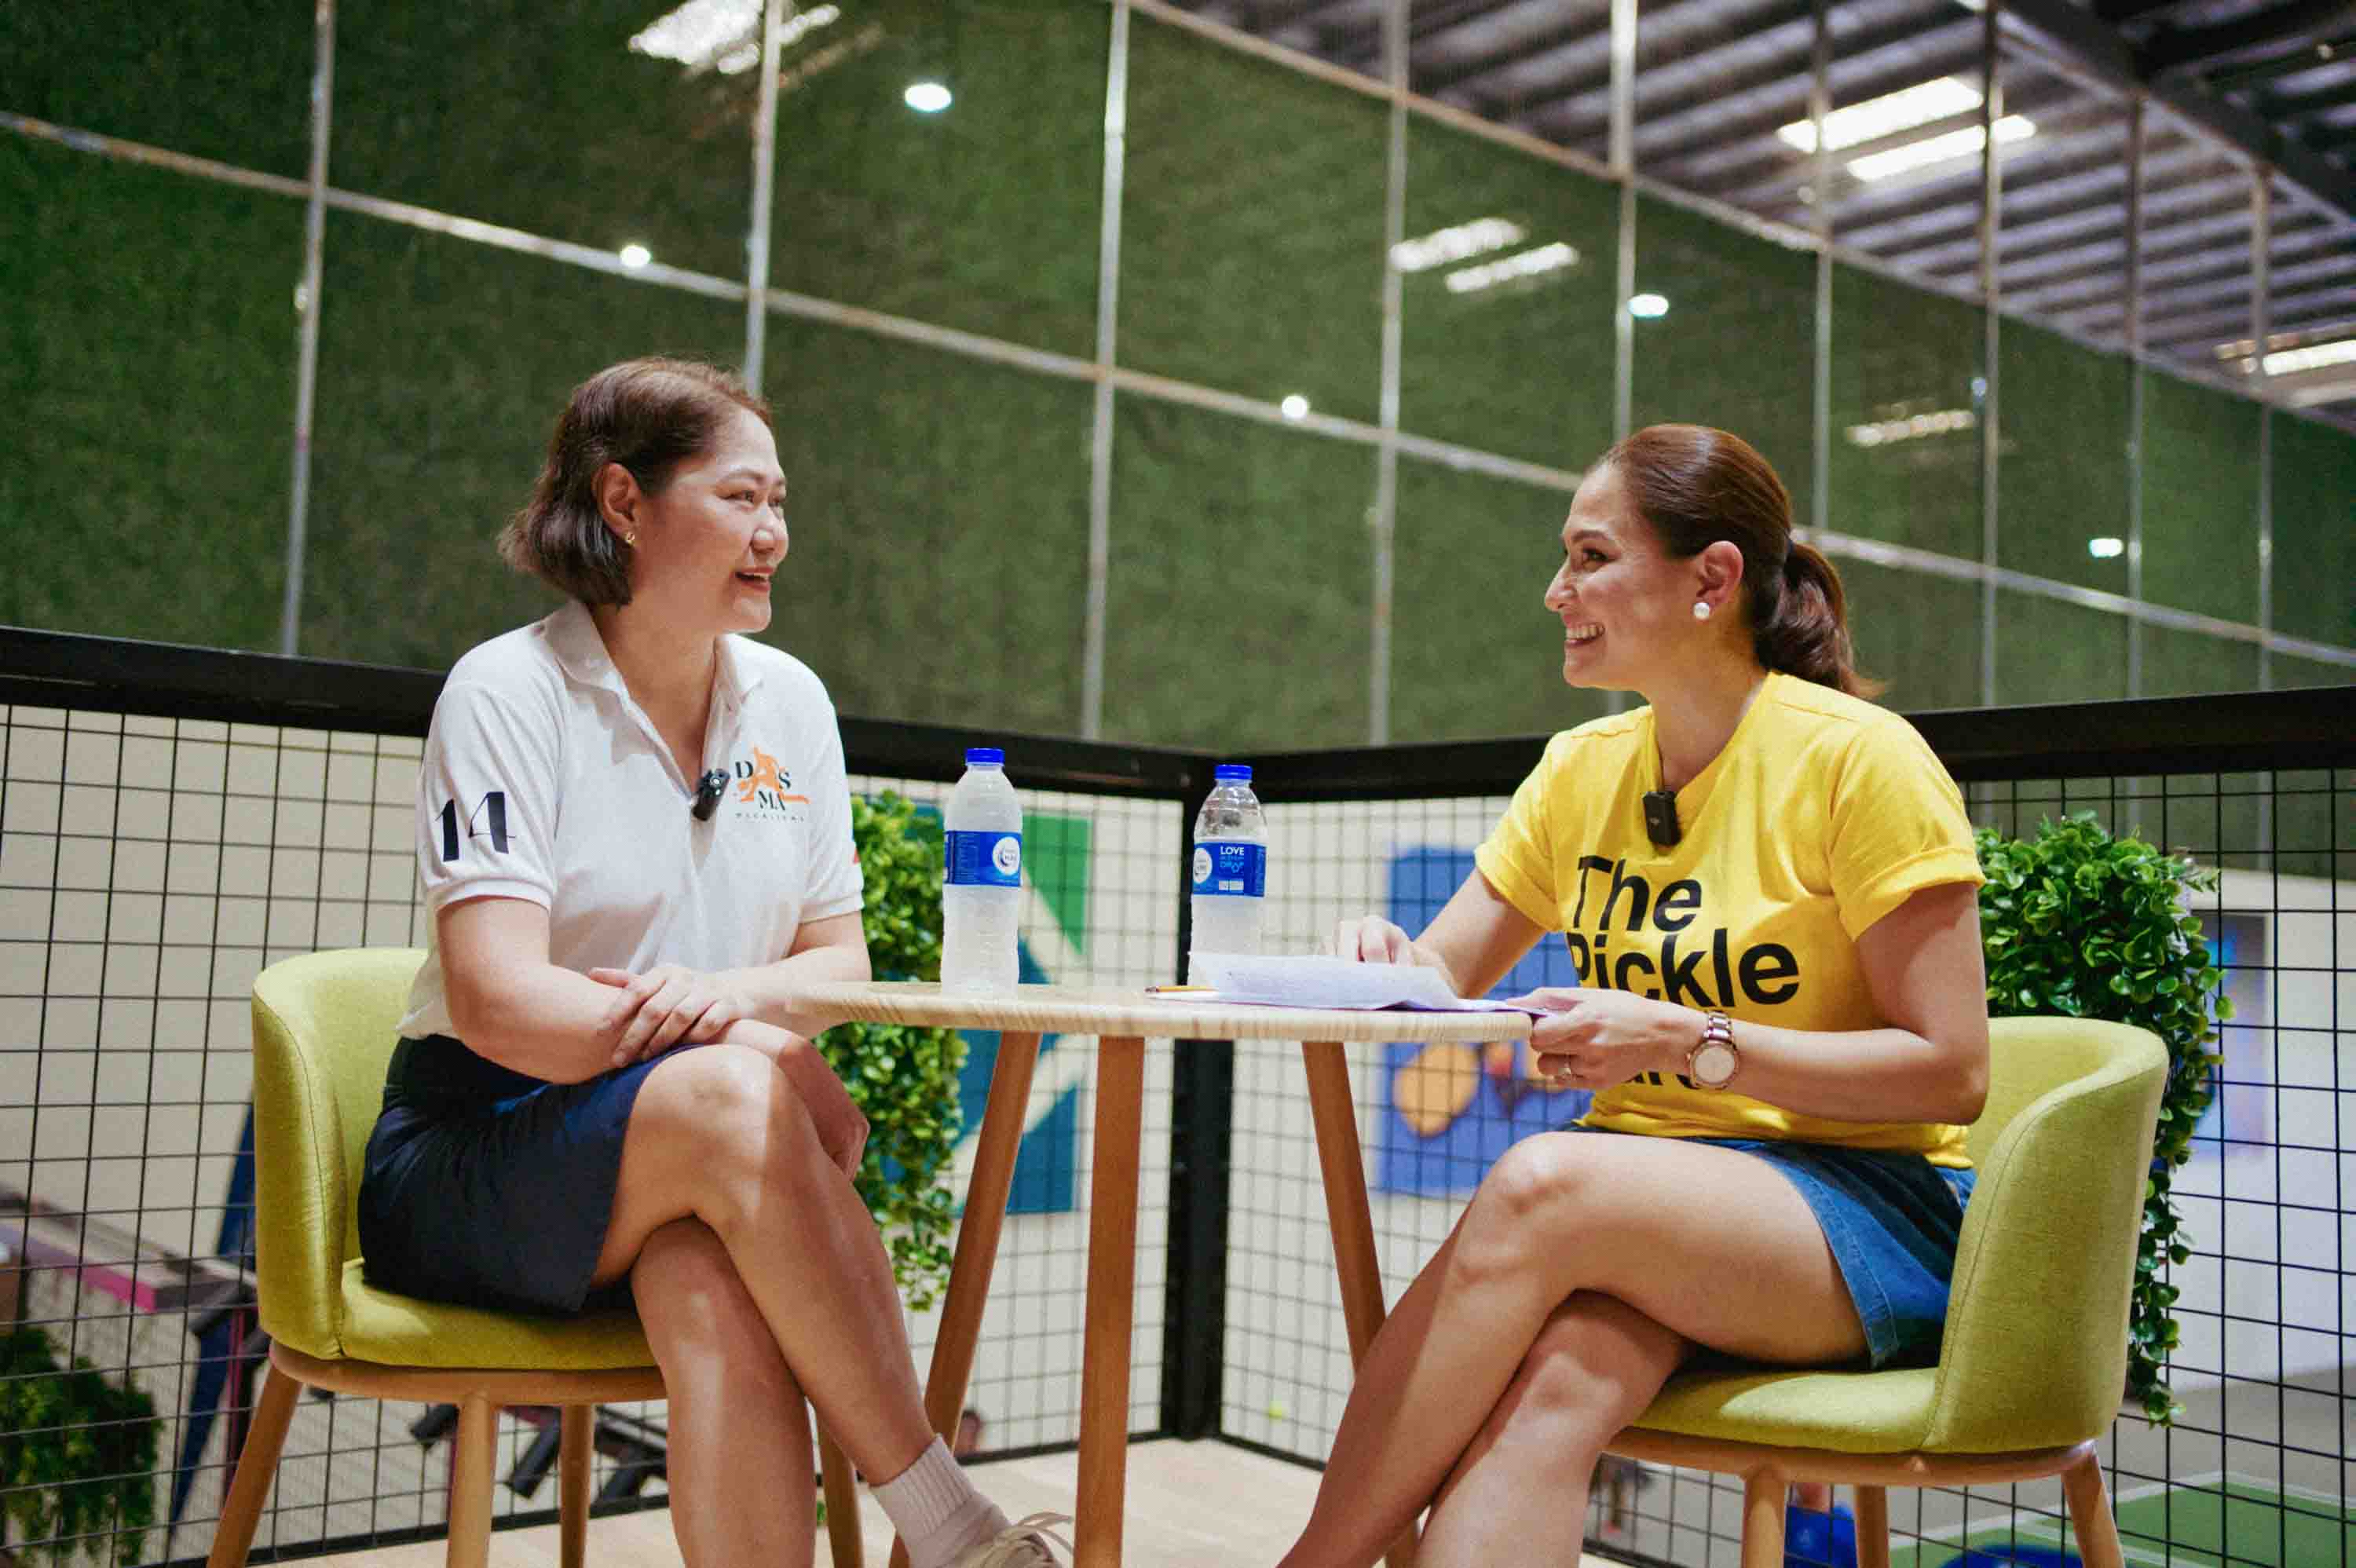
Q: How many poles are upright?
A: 9